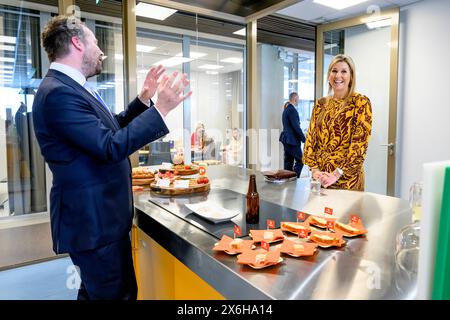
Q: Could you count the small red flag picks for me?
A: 8